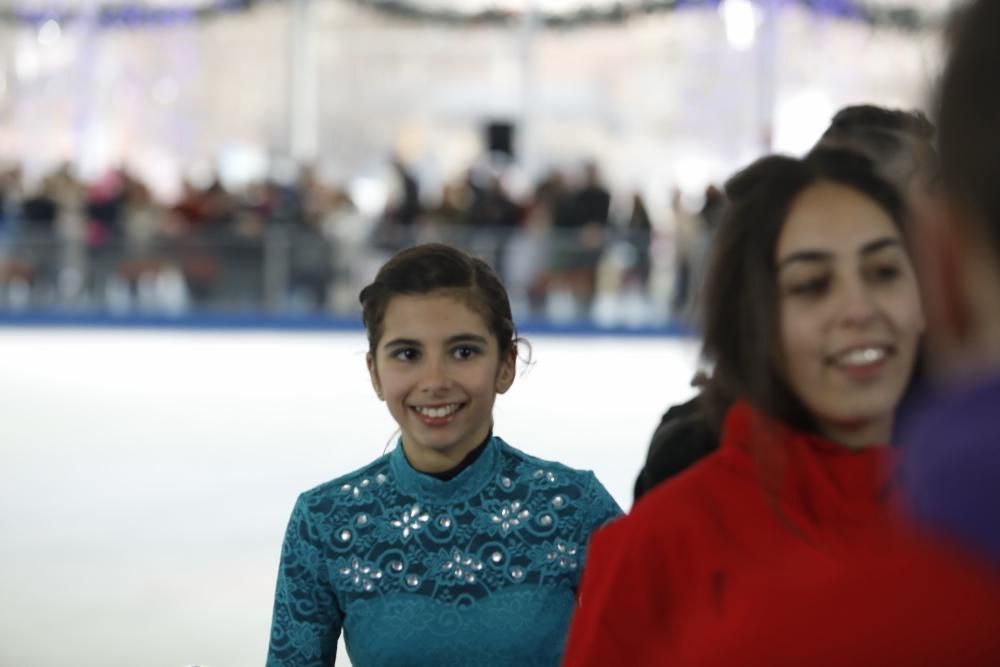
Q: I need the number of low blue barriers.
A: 1